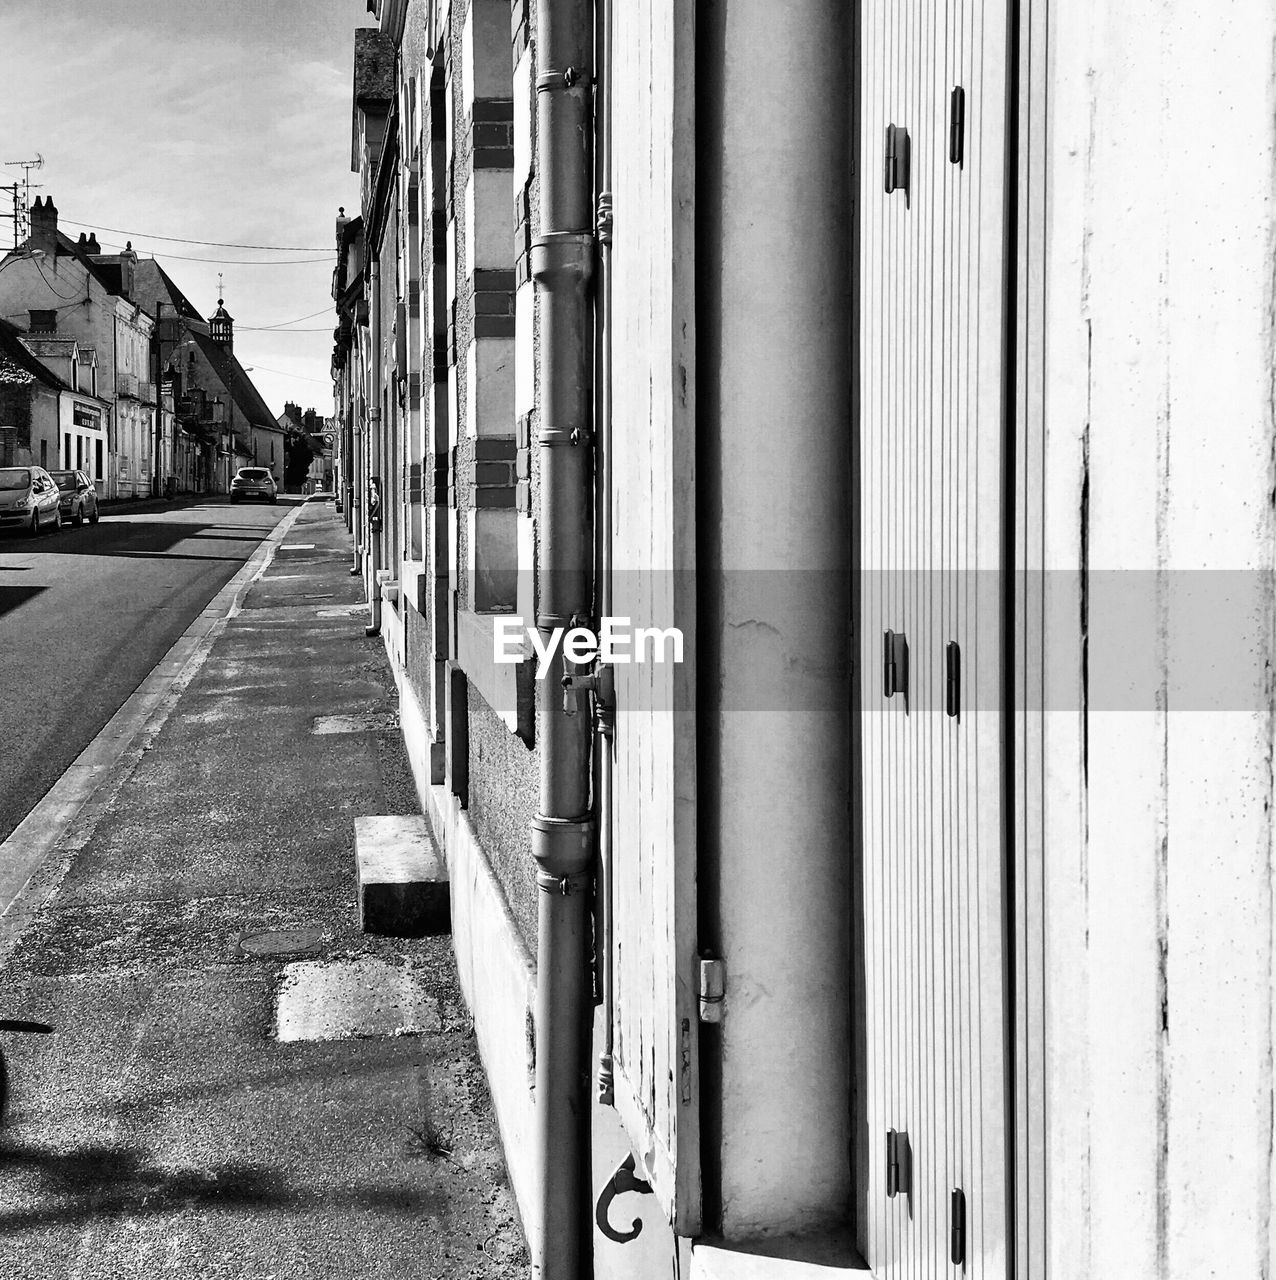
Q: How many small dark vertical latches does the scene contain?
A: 6